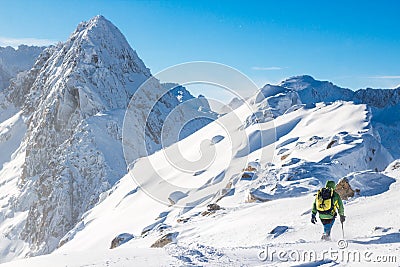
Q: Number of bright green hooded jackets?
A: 1